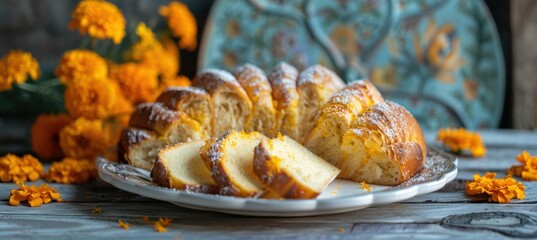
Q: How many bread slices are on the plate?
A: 3